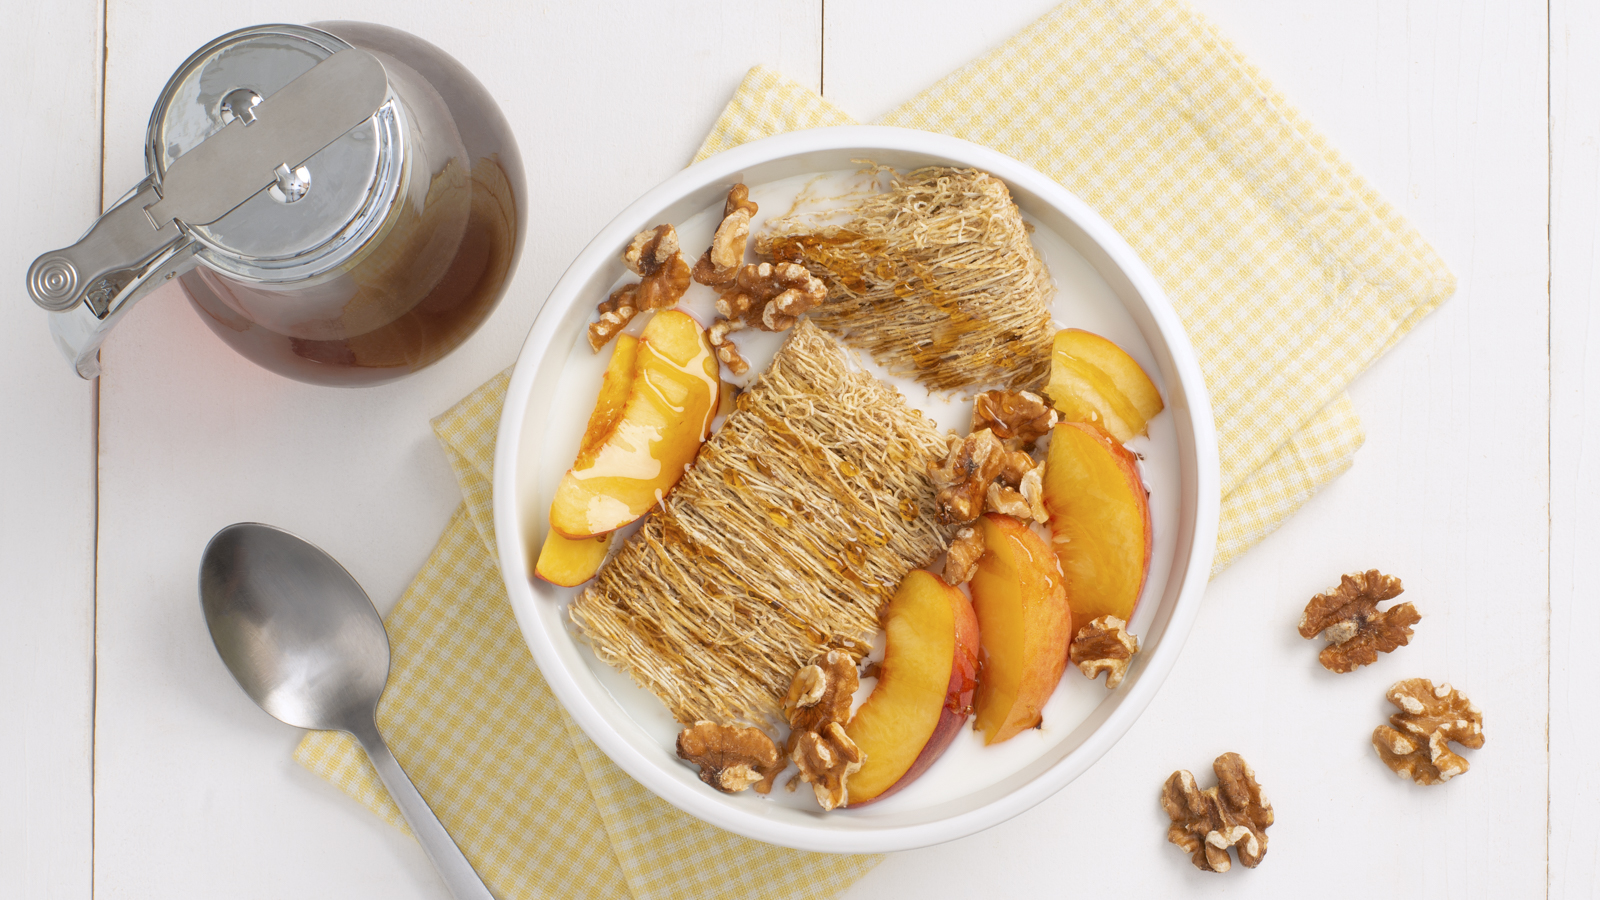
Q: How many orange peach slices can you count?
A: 6